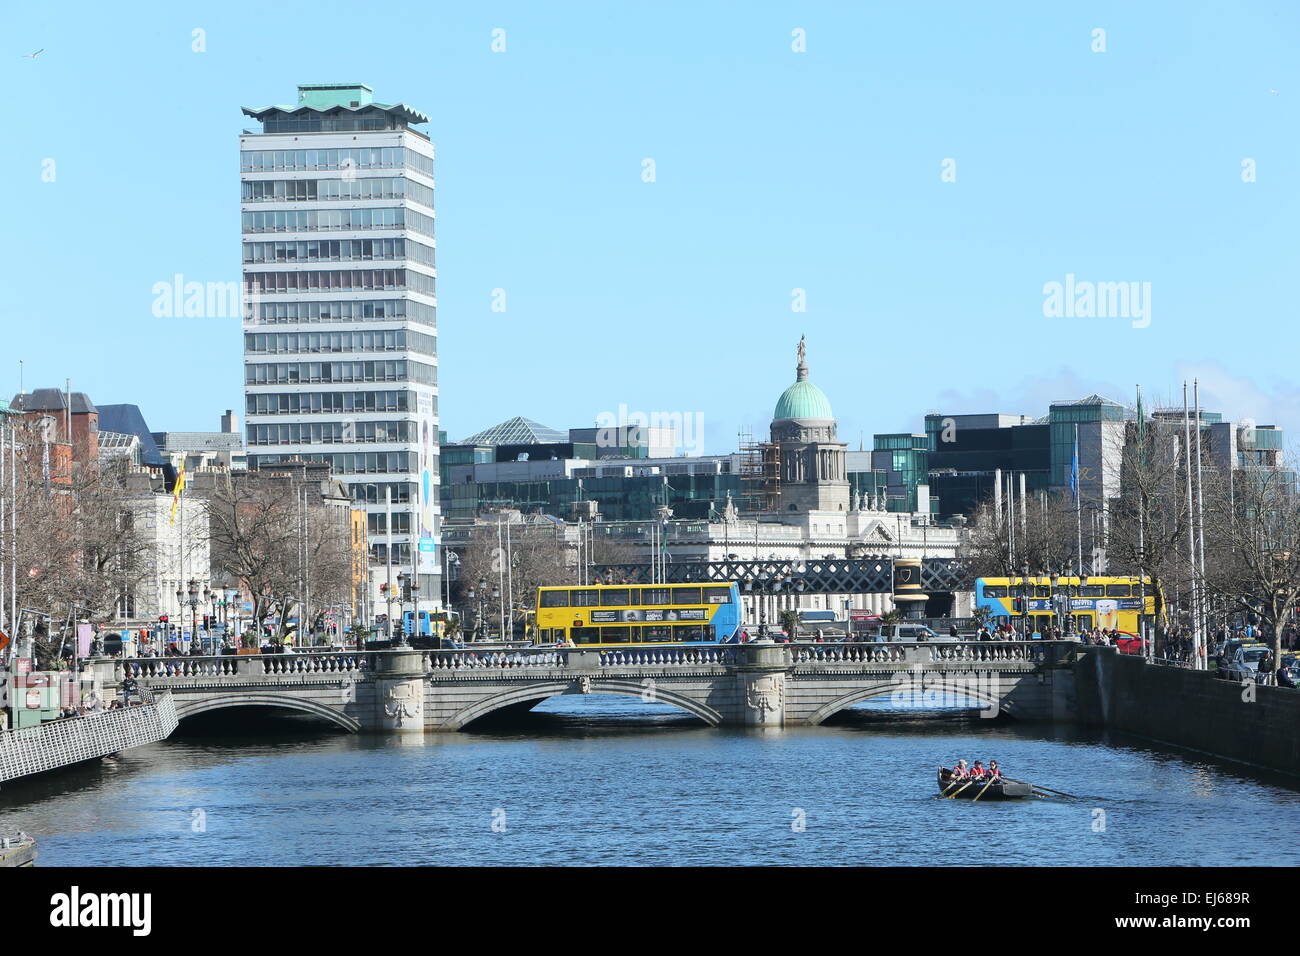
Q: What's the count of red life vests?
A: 3